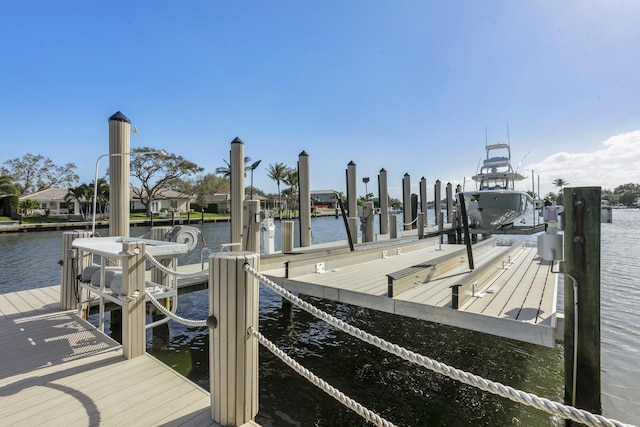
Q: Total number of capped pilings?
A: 10